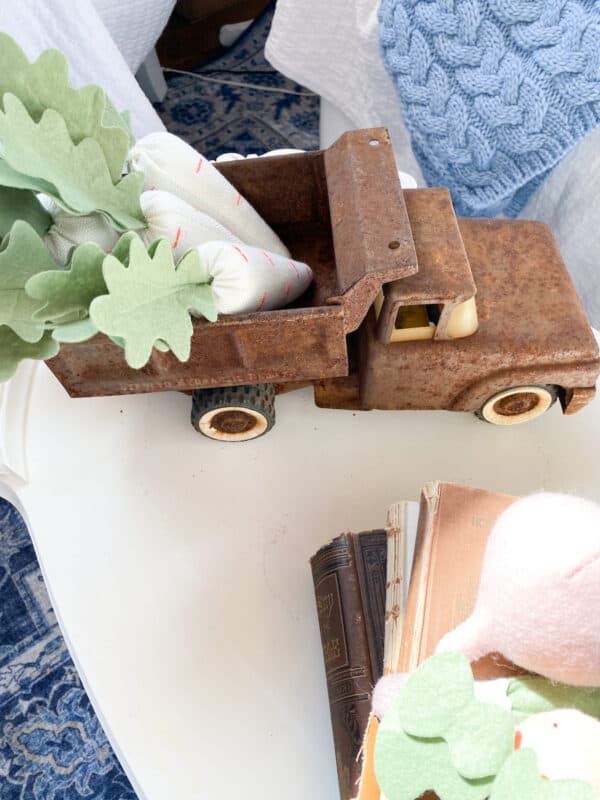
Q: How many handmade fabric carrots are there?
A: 4